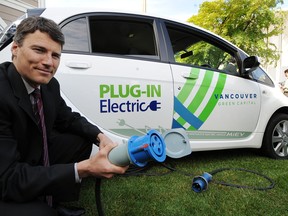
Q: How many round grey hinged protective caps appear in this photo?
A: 1